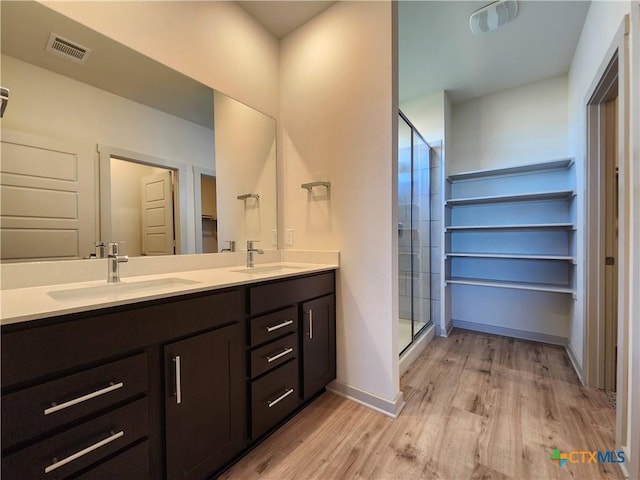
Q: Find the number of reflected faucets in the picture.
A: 2